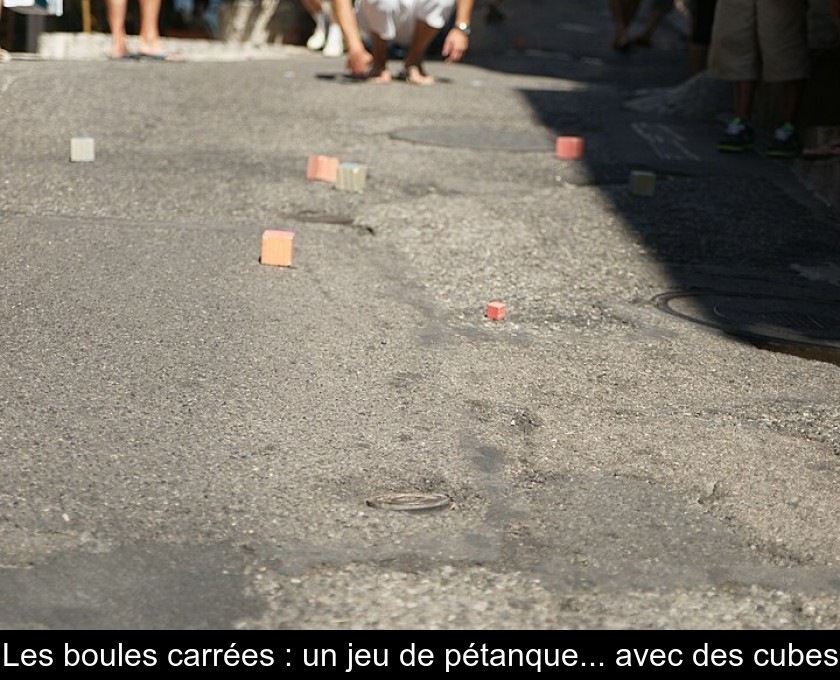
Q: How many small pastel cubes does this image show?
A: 7